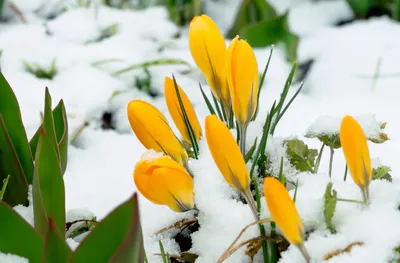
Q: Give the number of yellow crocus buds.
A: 8